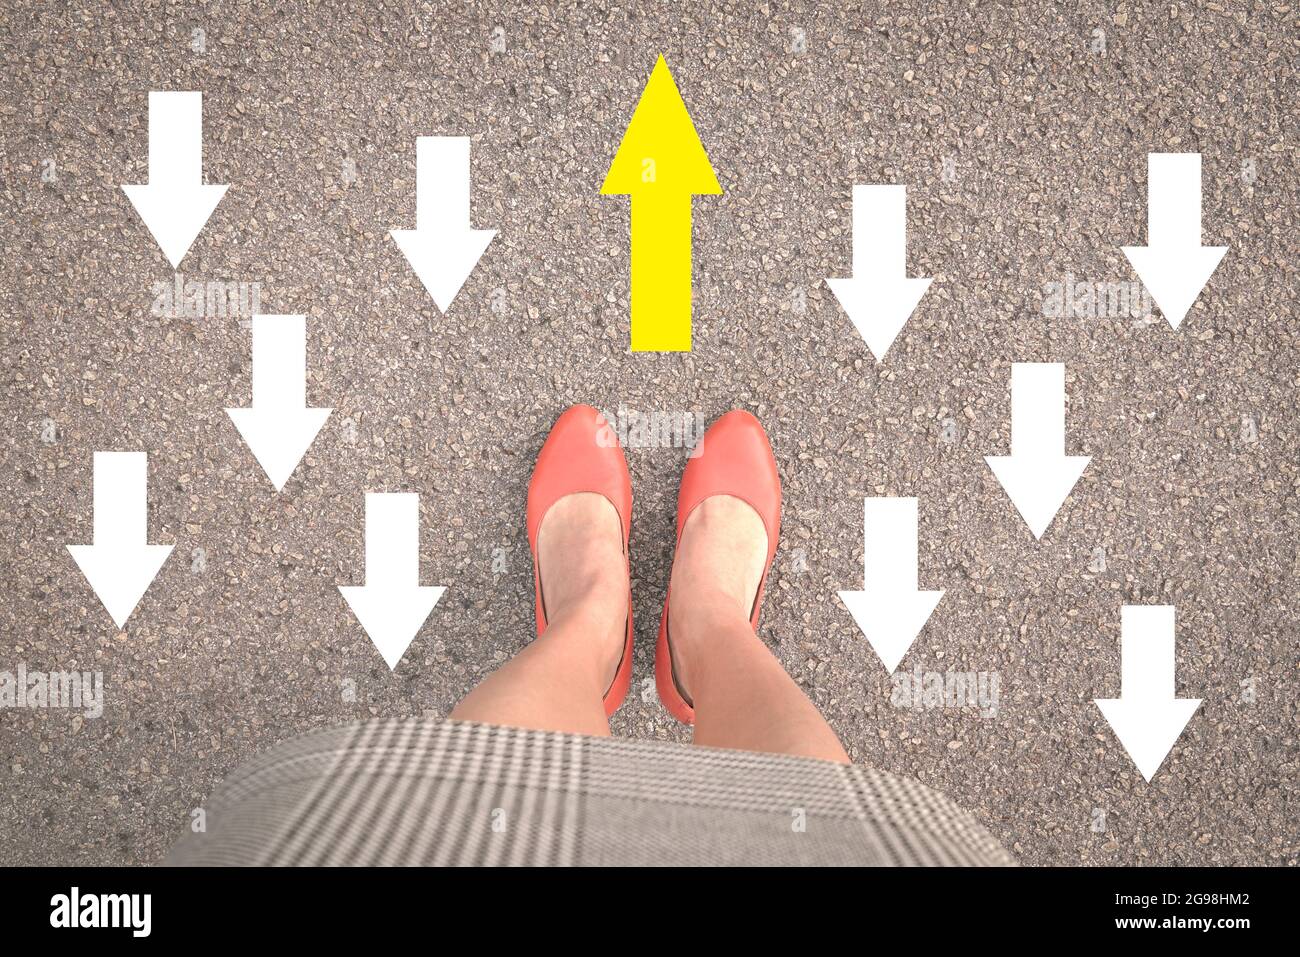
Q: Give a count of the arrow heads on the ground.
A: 11